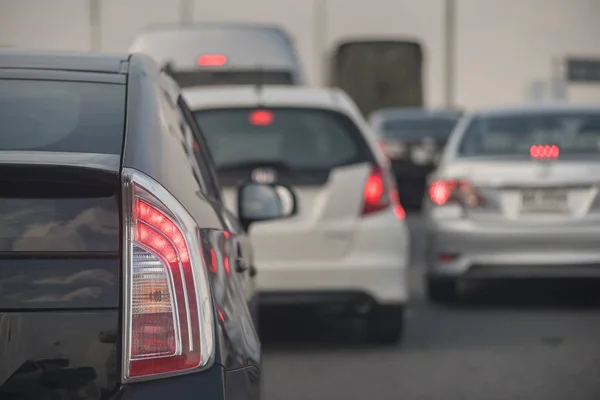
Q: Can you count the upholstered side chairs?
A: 0